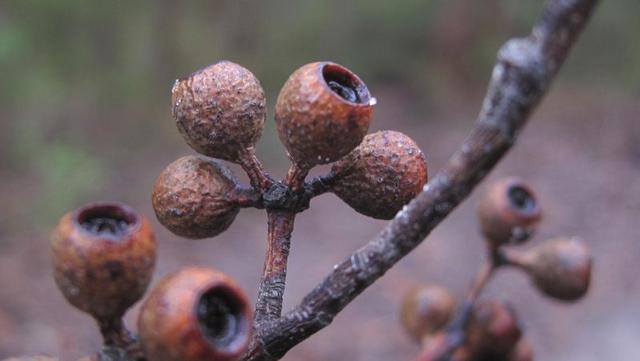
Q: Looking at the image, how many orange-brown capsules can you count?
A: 10